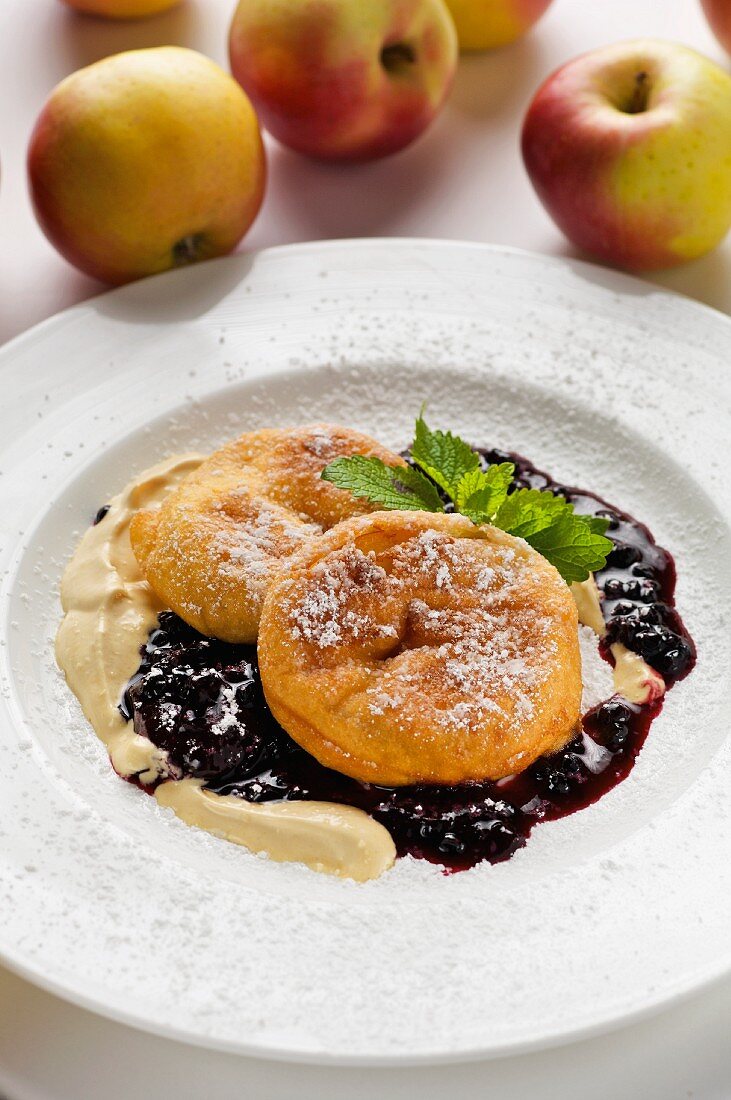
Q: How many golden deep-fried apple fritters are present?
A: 2